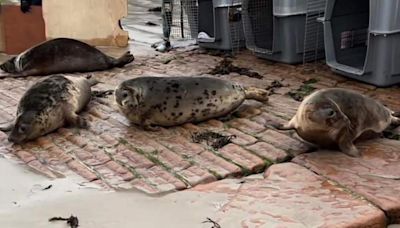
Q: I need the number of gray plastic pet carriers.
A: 3